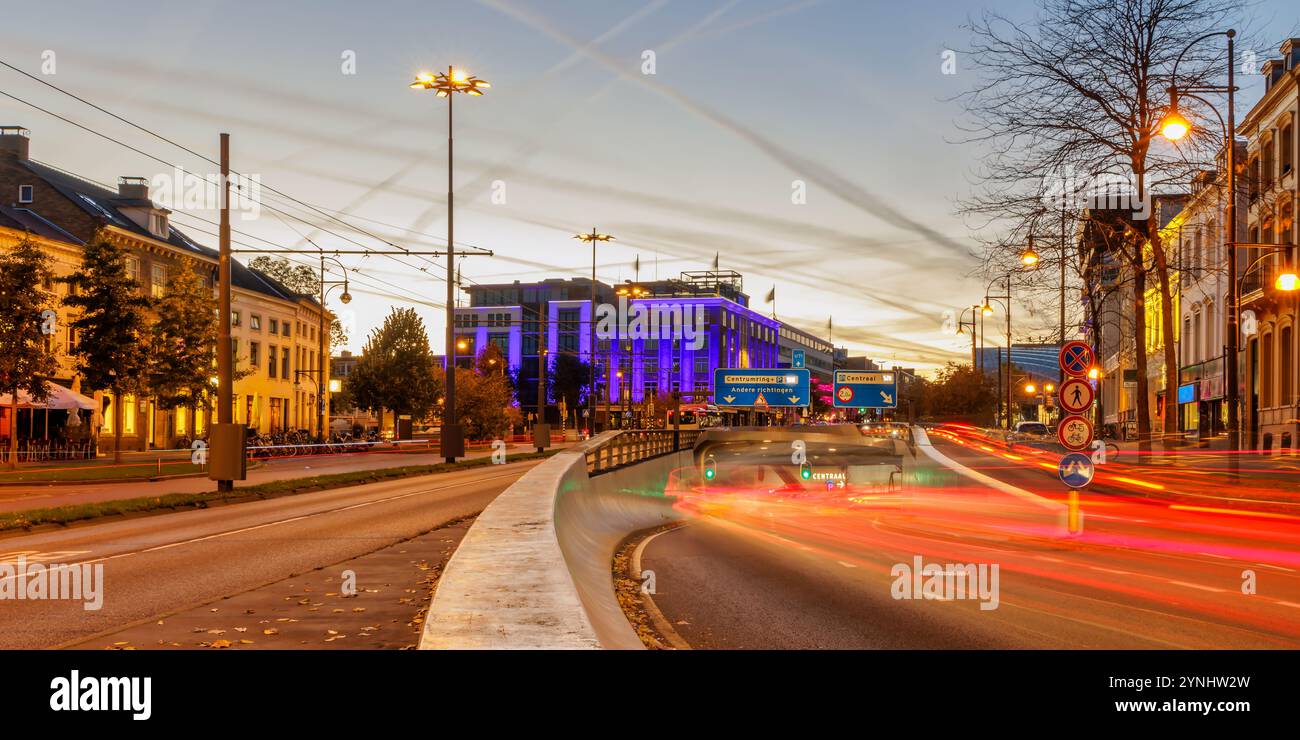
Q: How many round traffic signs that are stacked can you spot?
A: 4